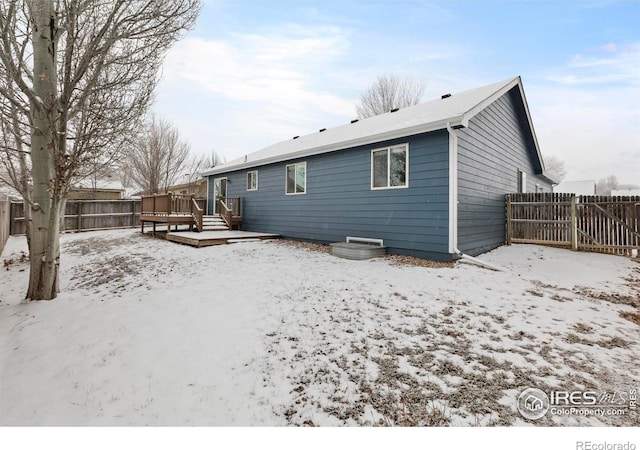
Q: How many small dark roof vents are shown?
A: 5